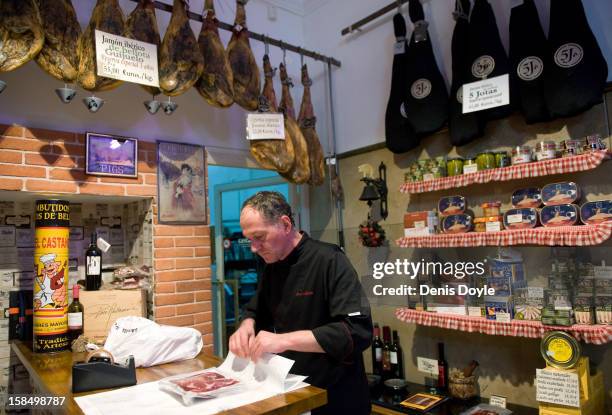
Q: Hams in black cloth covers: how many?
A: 6